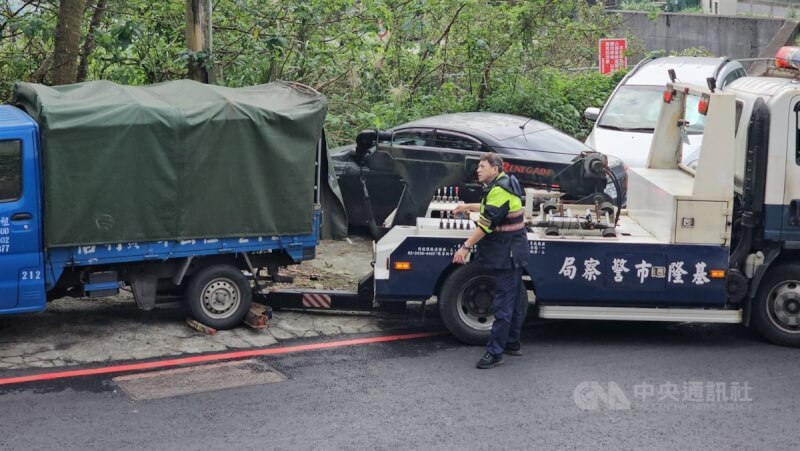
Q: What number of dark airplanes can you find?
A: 0